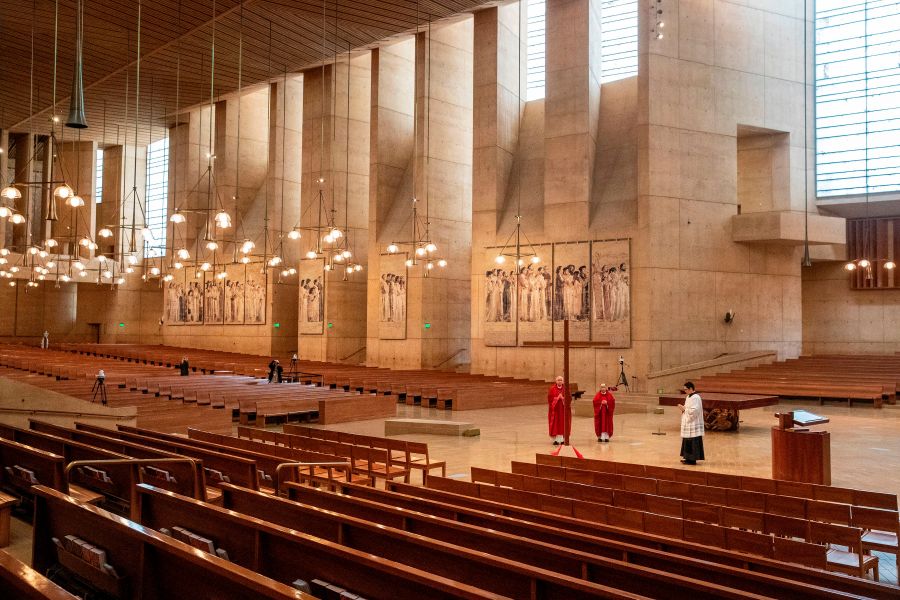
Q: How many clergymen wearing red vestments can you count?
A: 2